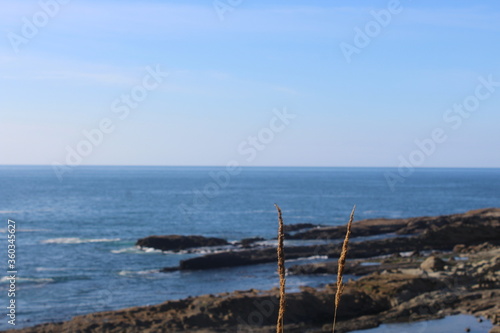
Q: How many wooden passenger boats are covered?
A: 0